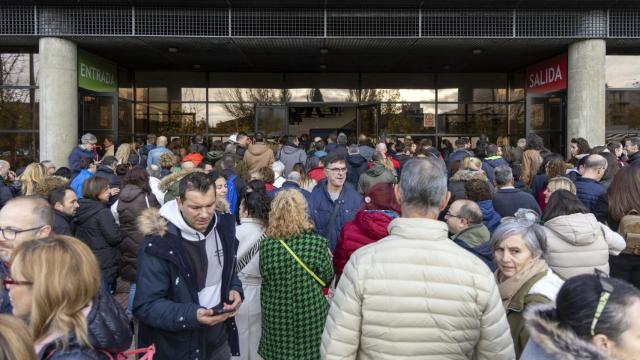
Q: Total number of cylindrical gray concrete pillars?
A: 2